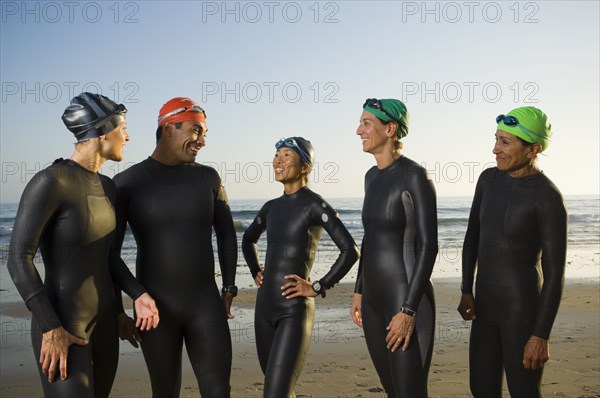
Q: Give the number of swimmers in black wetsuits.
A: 5